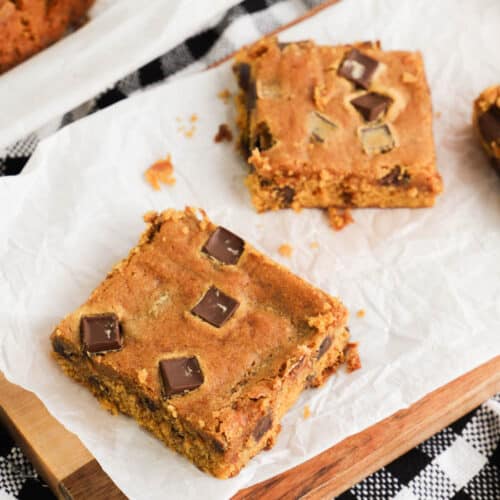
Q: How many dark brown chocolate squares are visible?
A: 6